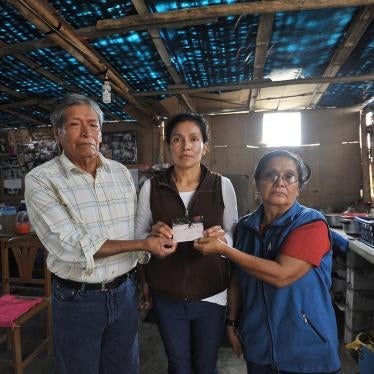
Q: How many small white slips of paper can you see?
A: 1